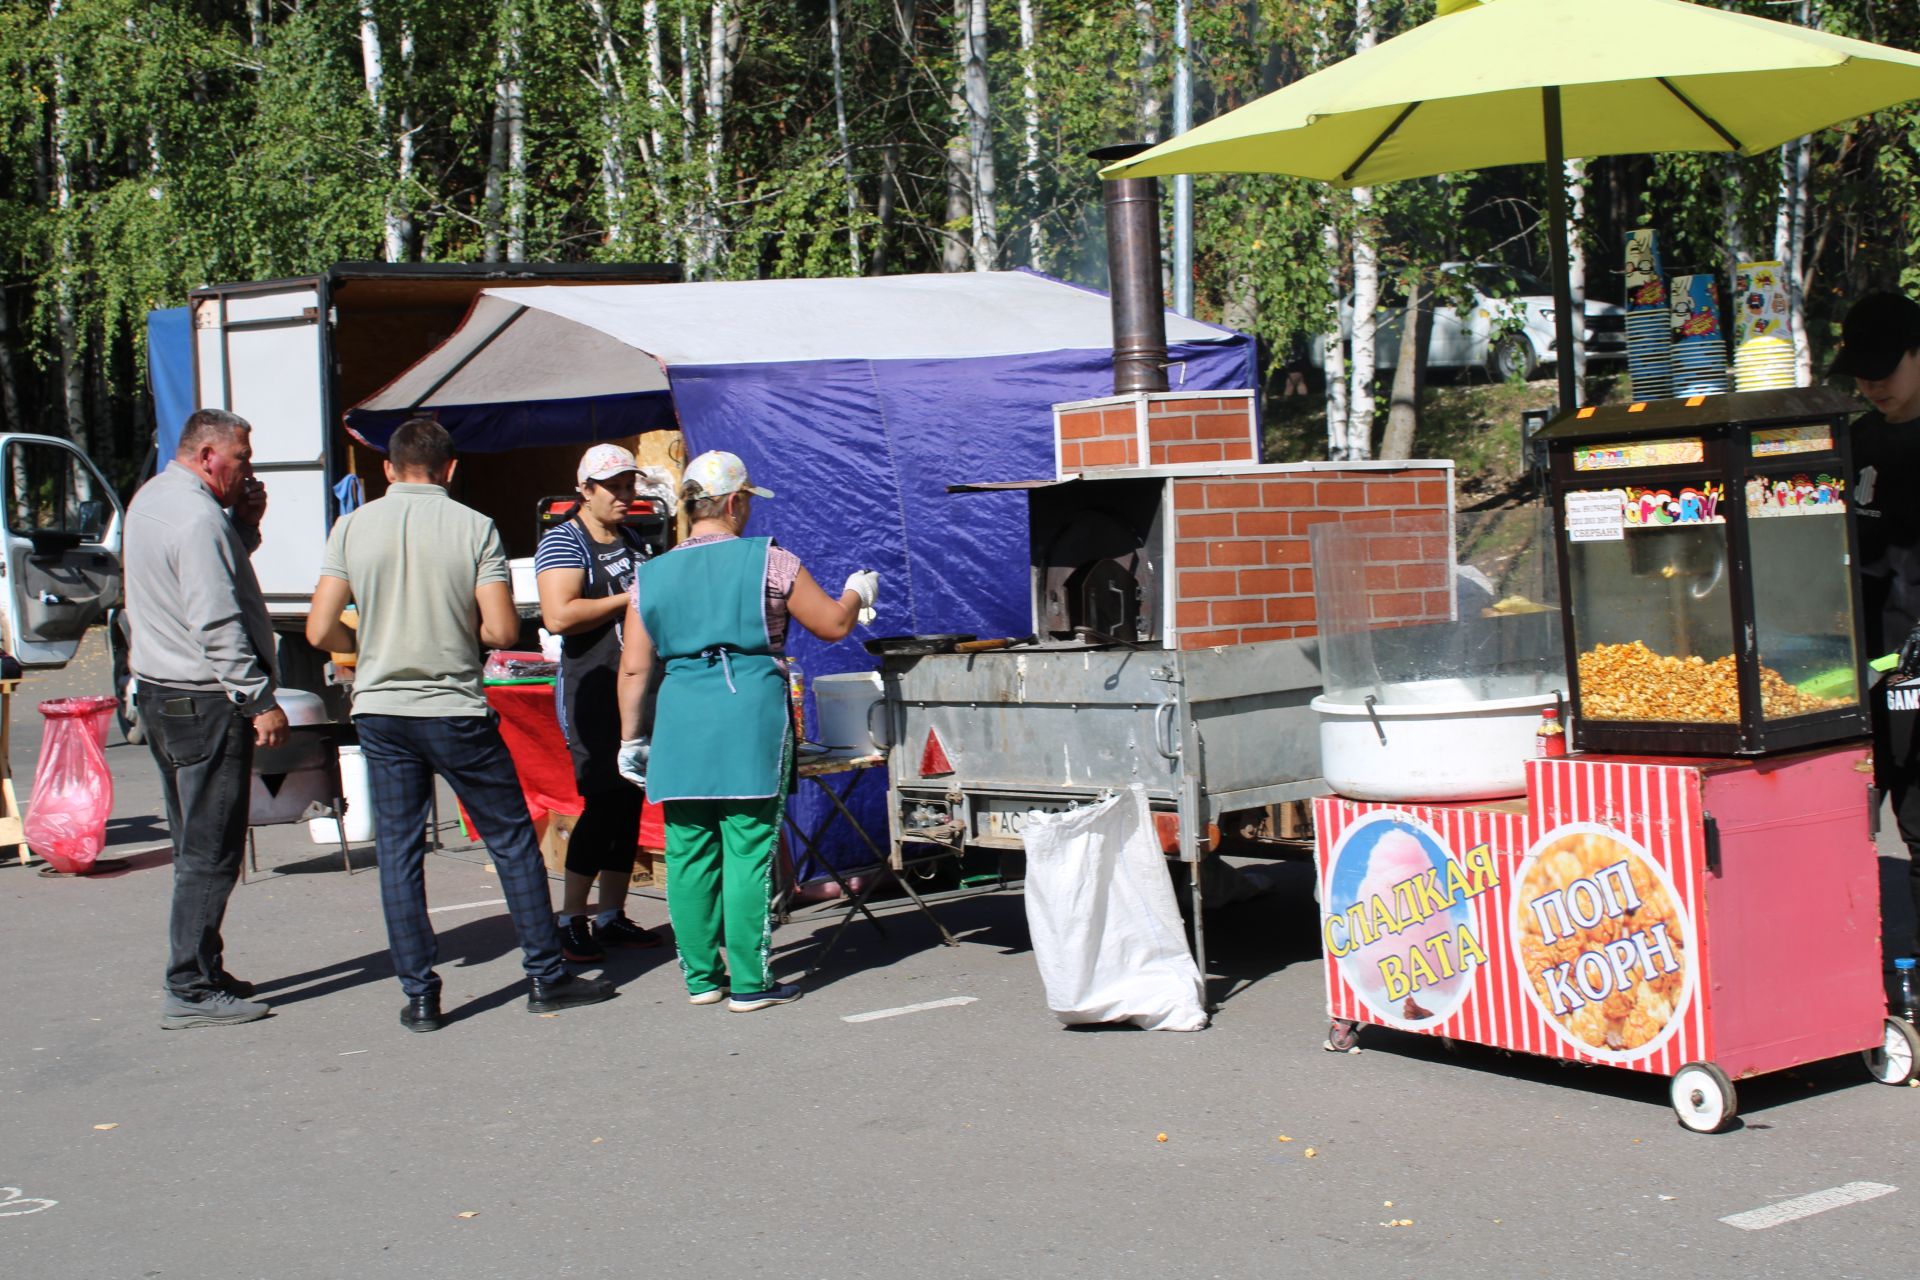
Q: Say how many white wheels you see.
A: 2